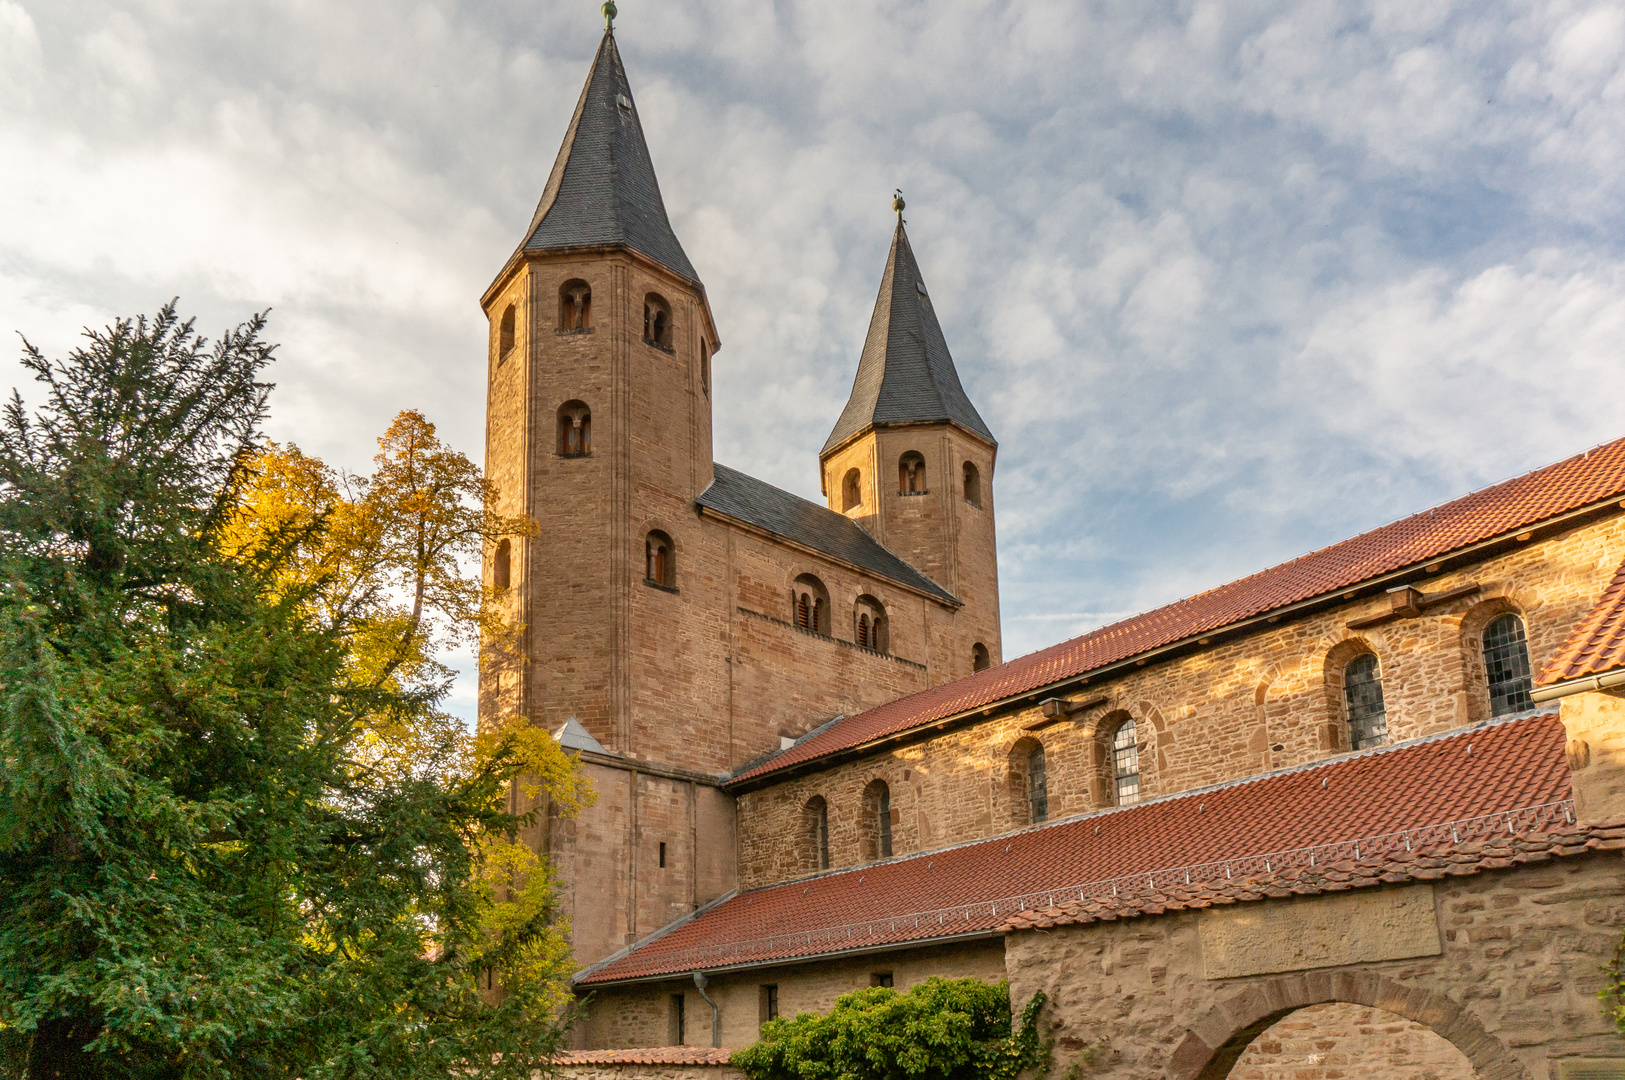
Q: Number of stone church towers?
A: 2